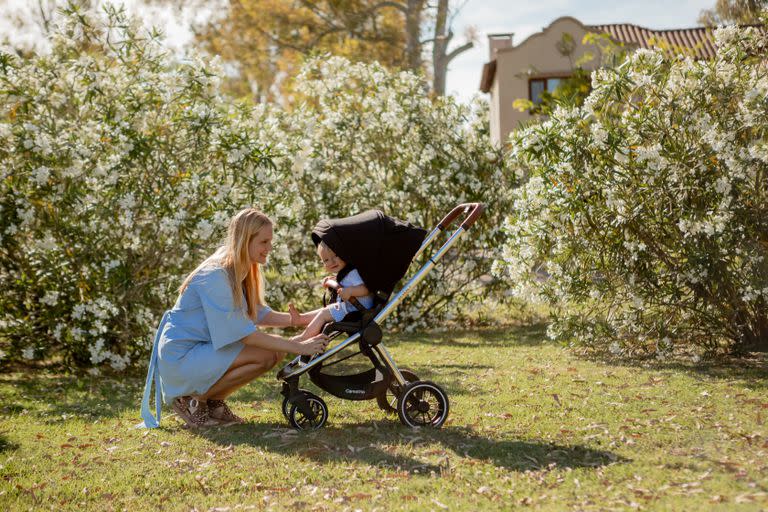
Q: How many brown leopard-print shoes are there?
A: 2